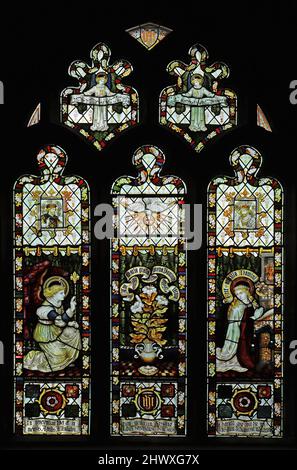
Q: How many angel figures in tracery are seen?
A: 2